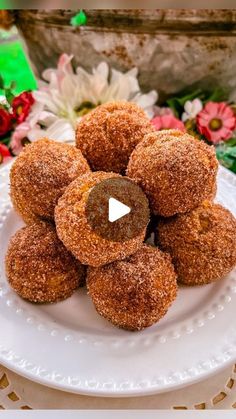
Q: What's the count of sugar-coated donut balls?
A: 7